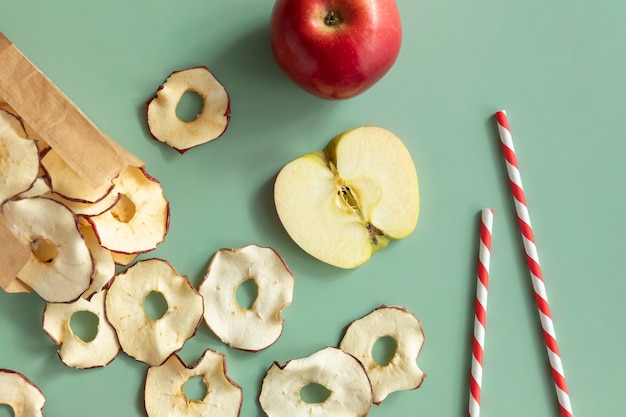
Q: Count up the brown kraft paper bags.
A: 1